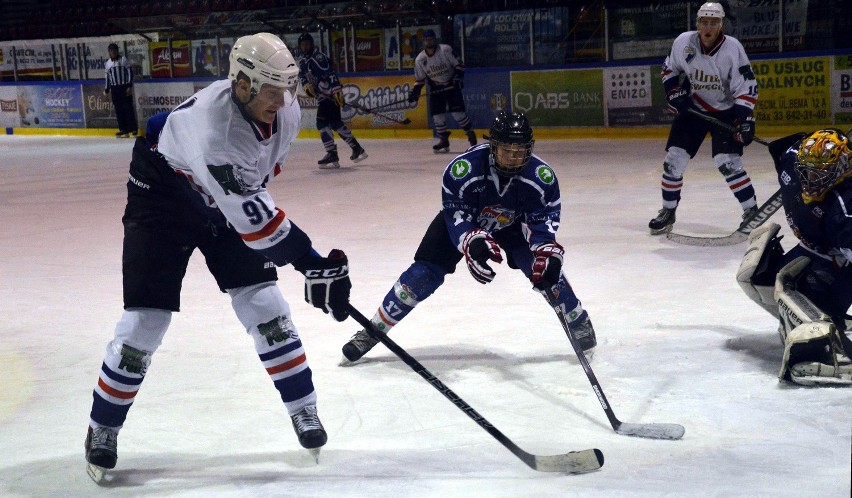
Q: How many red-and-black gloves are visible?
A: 2